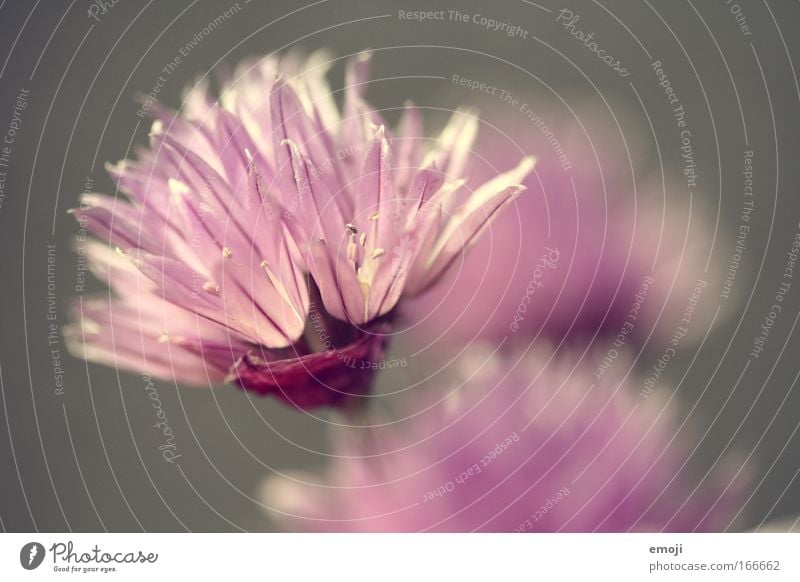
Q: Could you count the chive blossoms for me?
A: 3